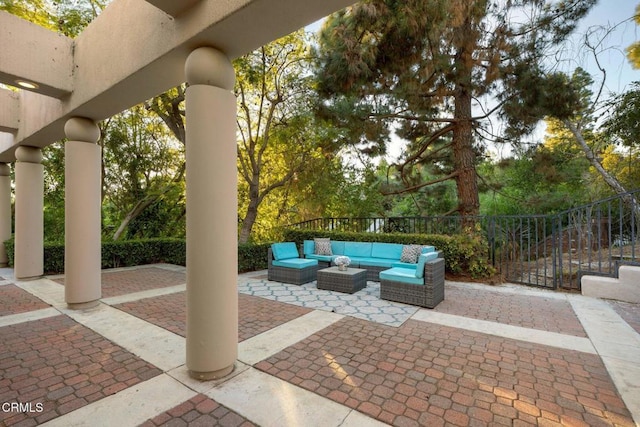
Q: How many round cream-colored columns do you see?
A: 4